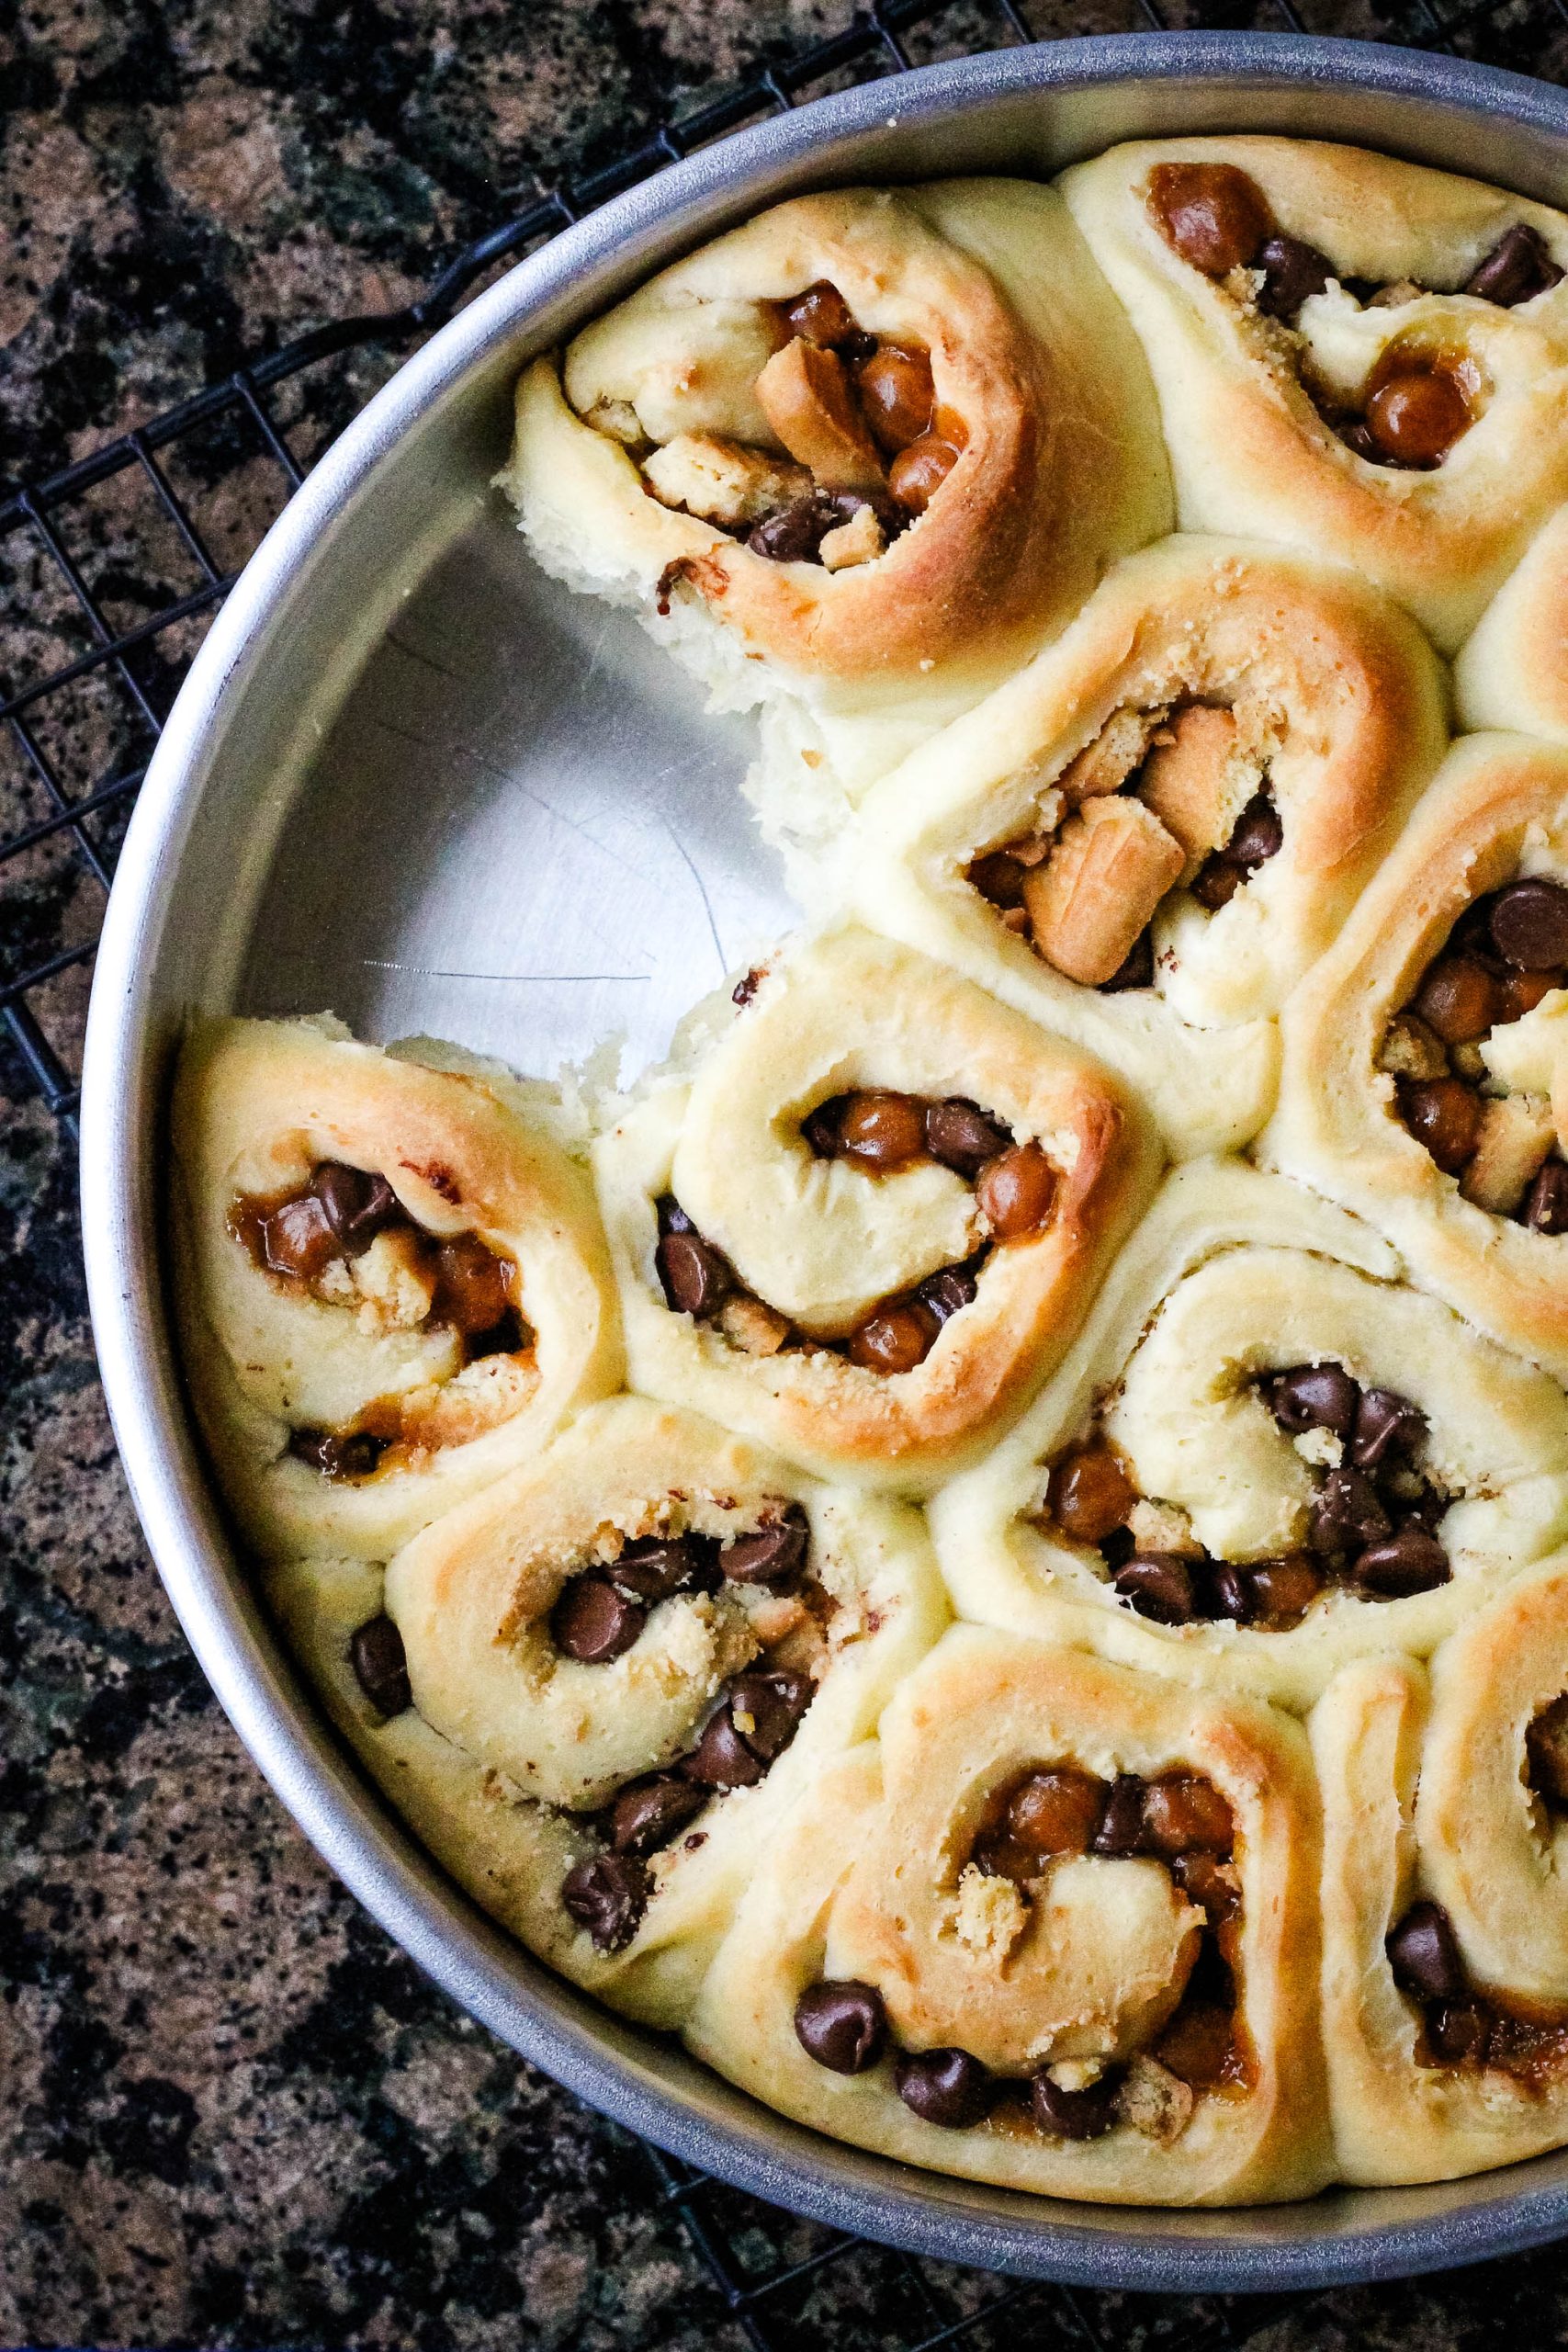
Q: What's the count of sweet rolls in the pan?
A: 11